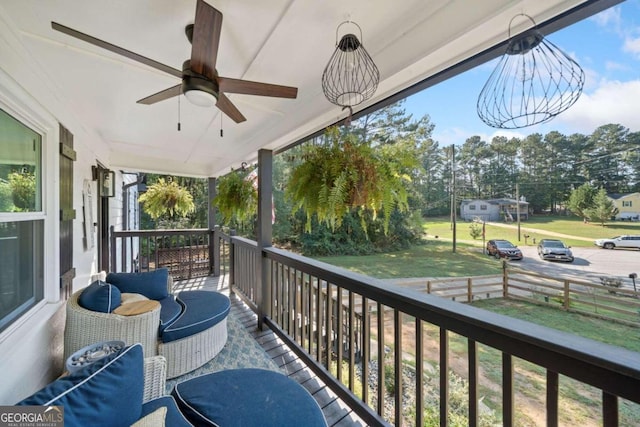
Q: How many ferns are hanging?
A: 3